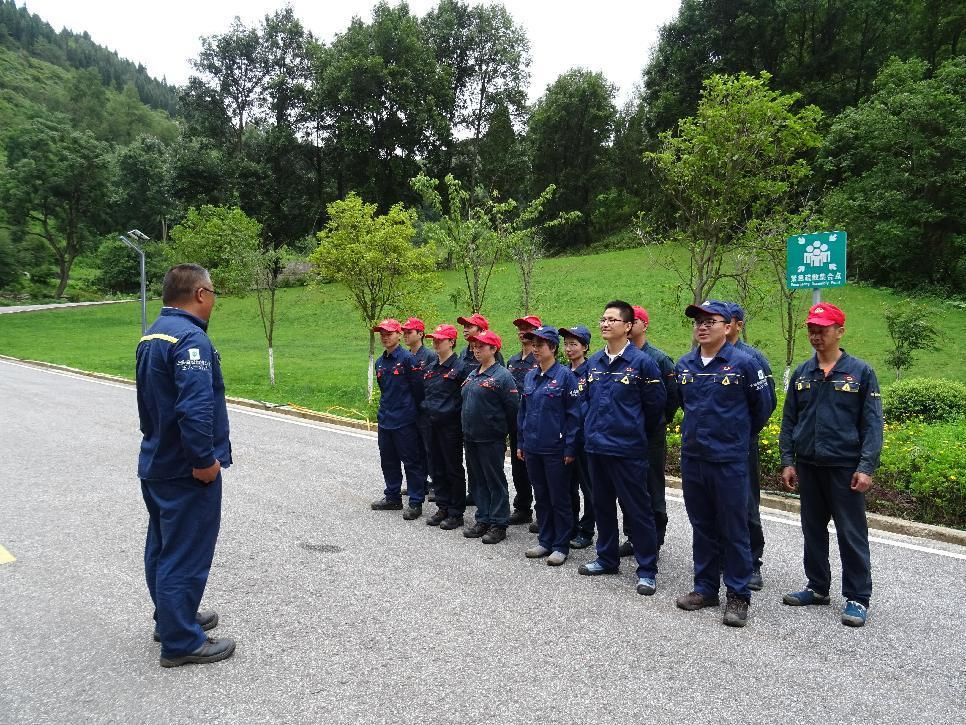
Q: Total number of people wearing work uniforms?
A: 14